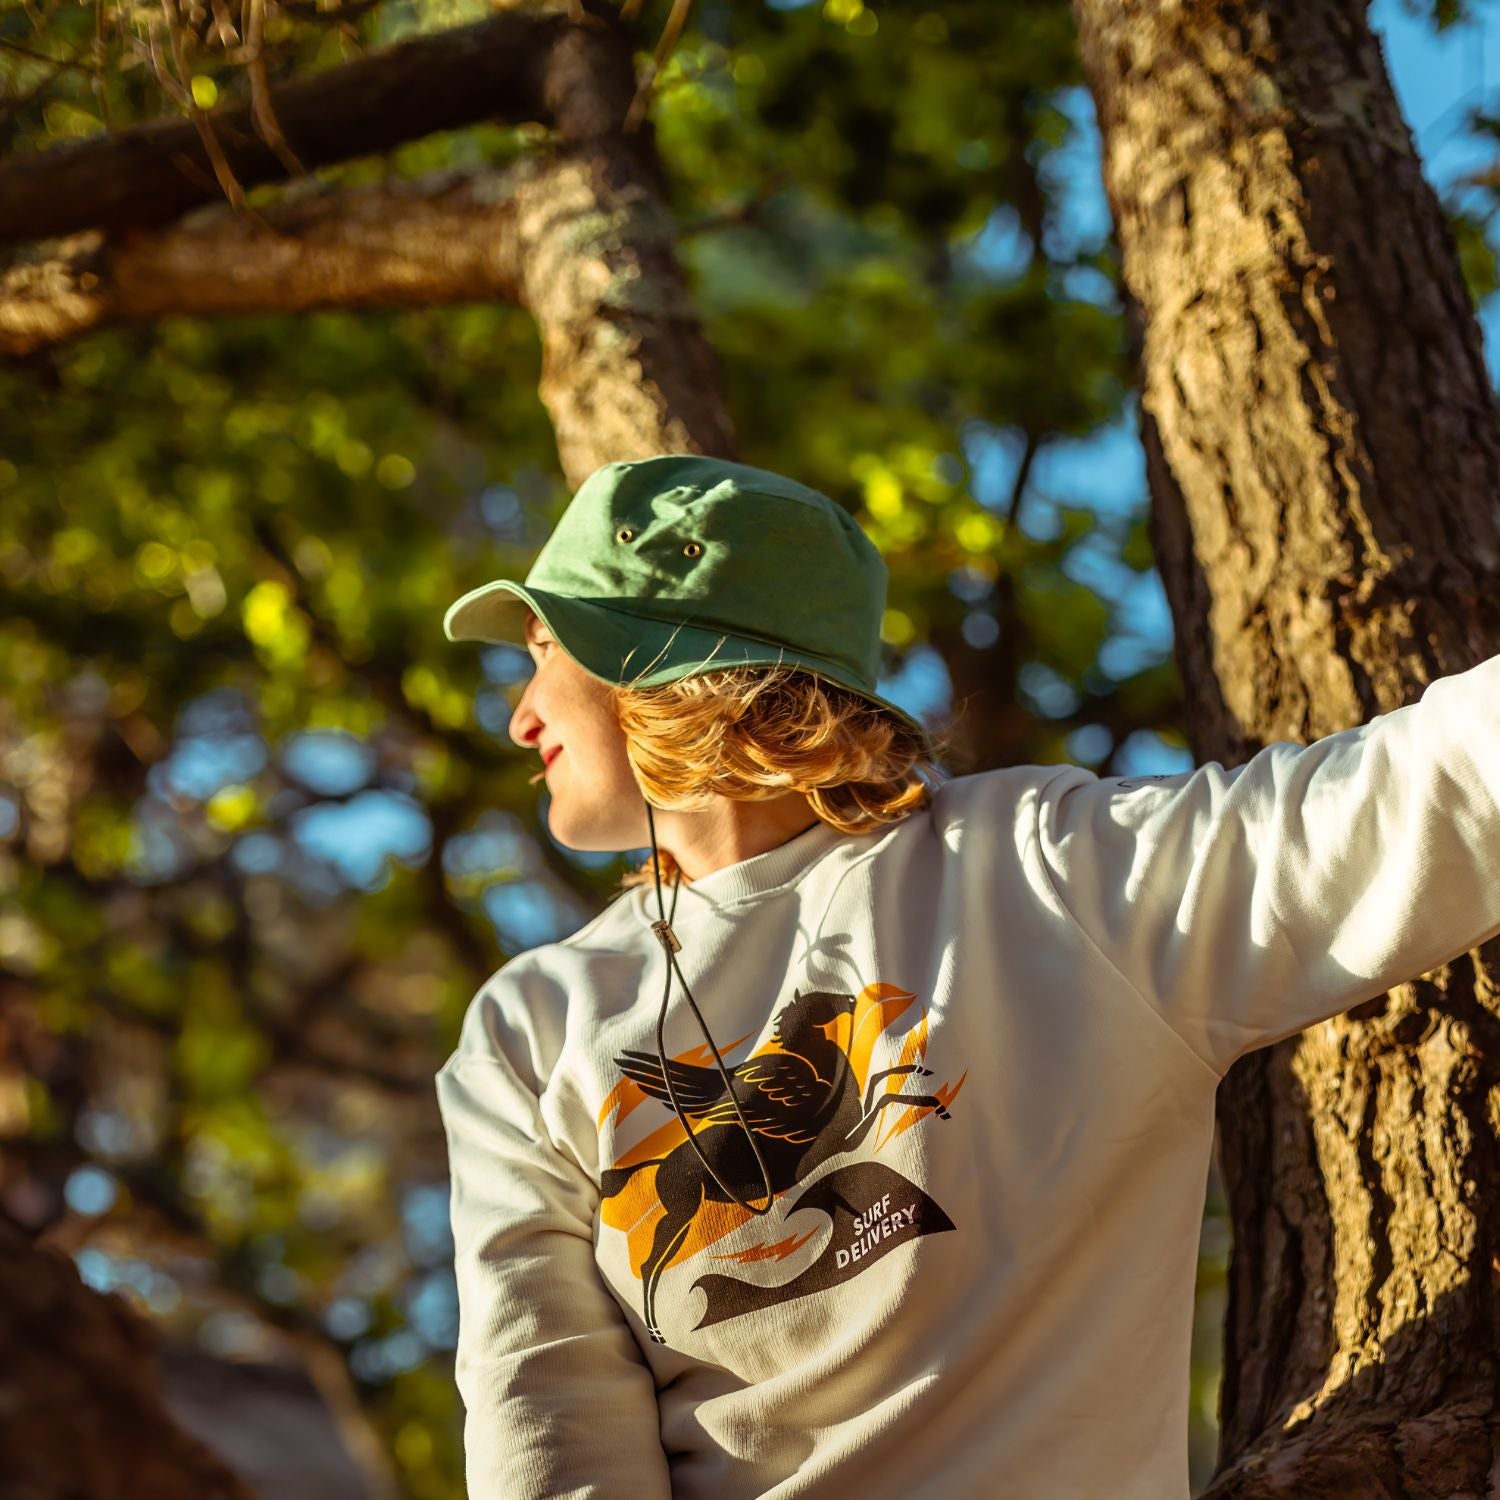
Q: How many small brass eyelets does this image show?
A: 2